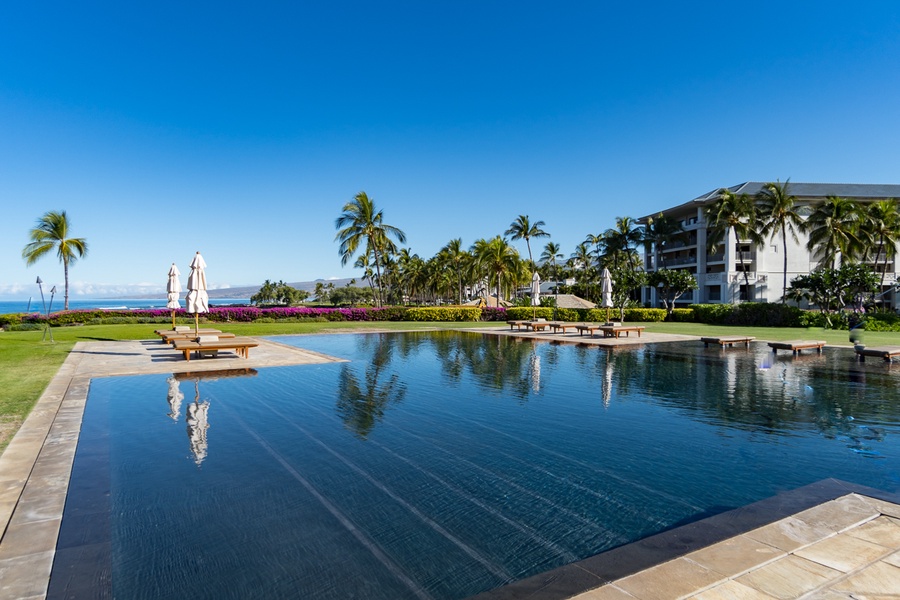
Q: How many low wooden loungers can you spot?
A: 11